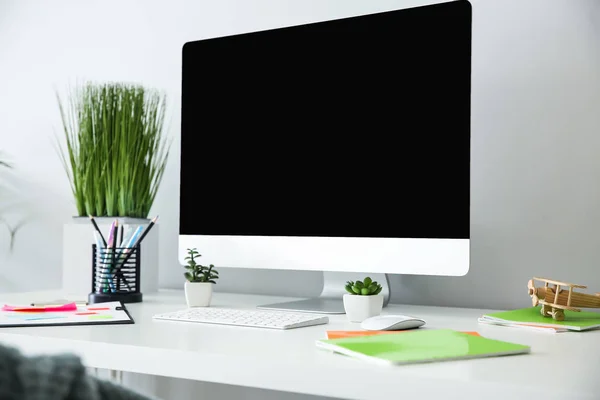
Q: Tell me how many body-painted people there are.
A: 0